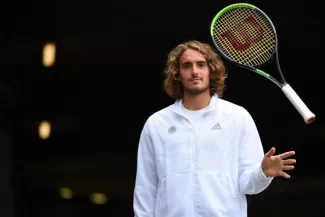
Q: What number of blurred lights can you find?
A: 4